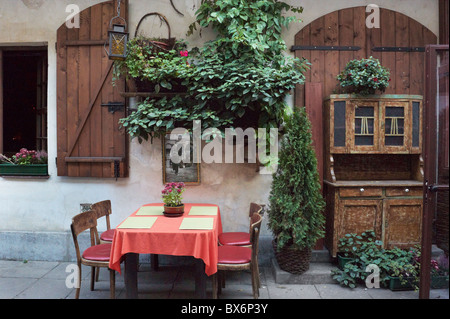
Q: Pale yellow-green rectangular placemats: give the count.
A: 4